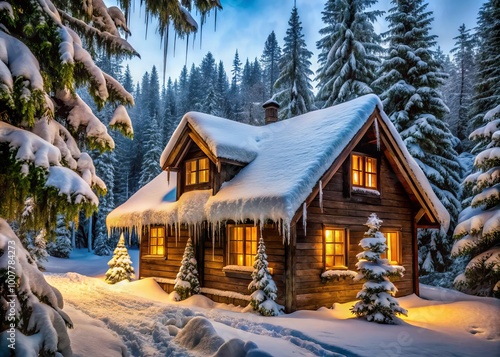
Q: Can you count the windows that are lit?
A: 6